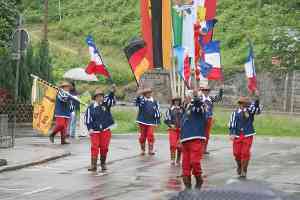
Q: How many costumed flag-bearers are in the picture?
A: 7